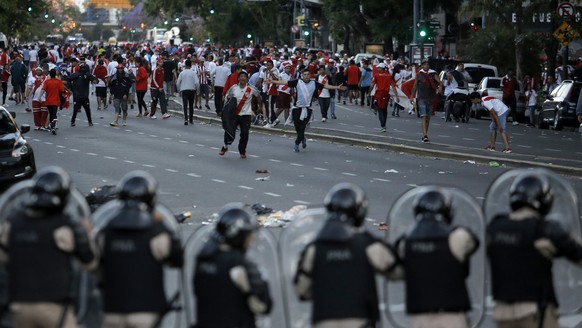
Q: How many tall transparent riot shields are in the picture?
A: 6